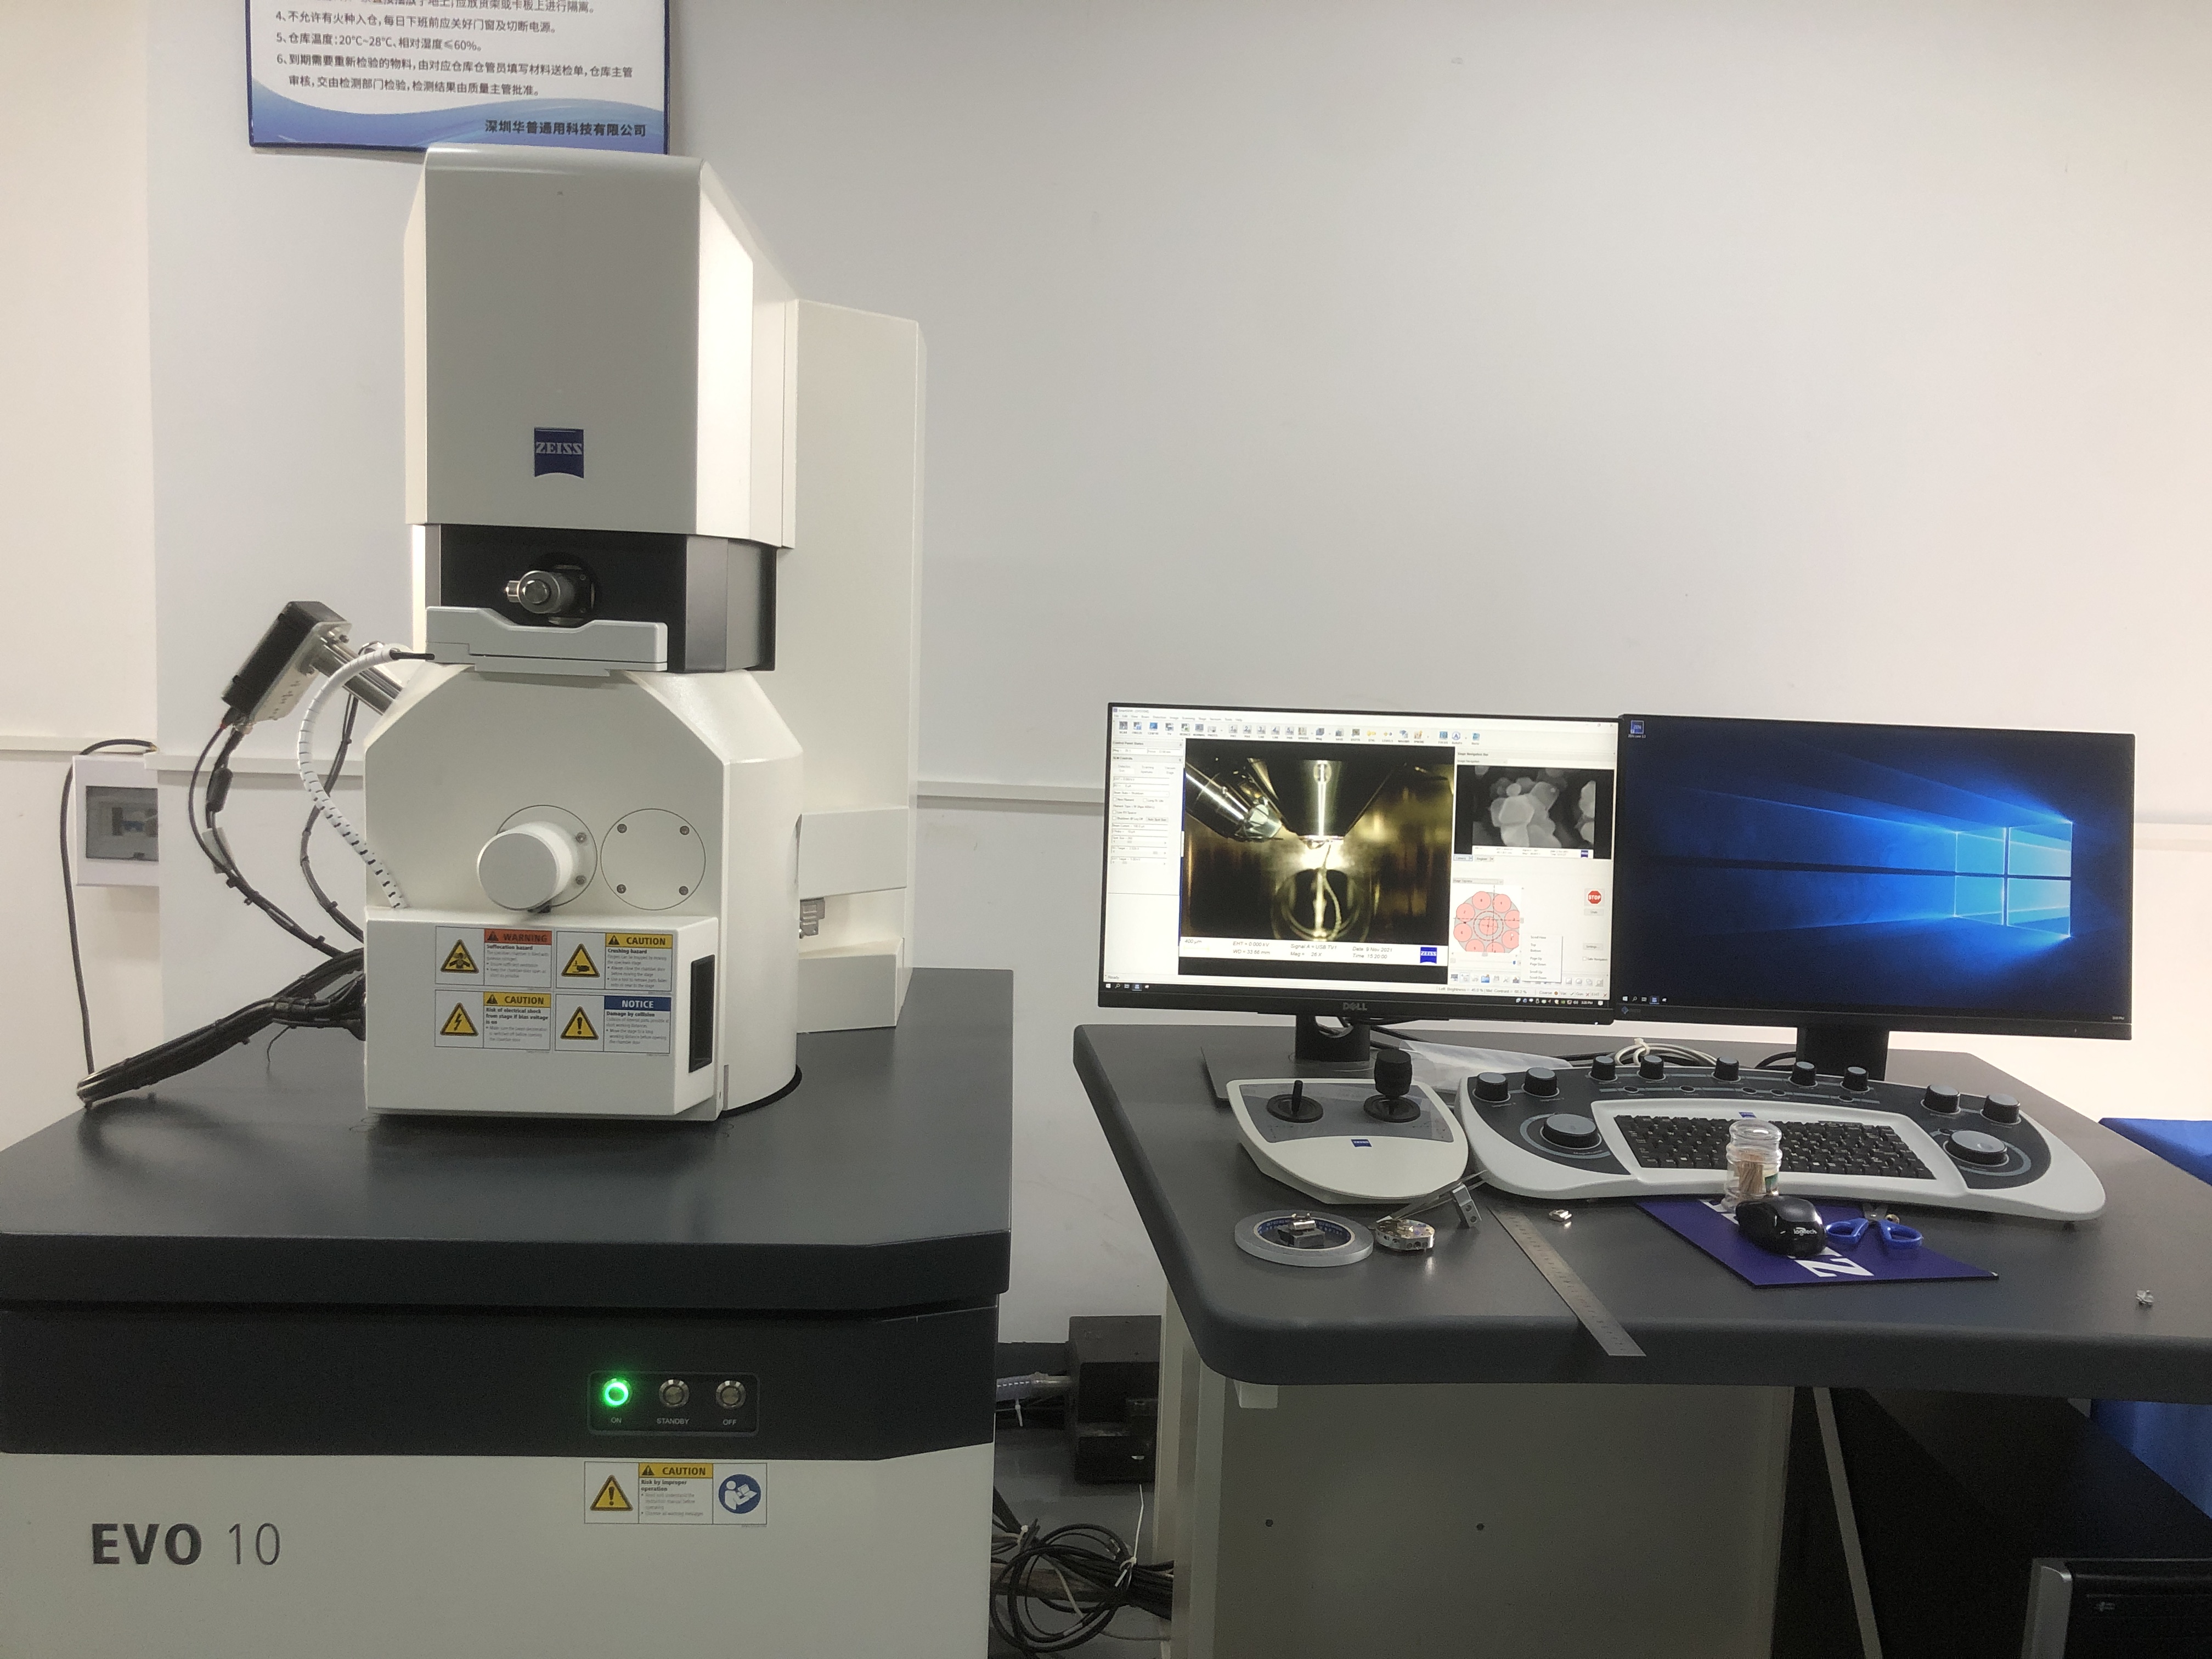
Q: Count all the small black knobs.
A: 9